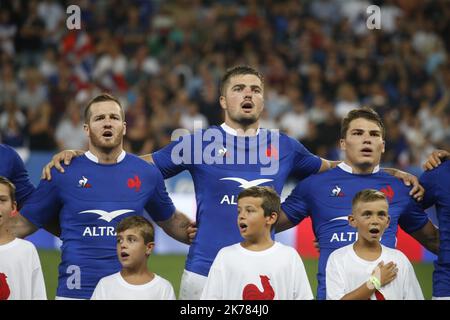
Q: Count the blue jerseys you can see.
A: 5